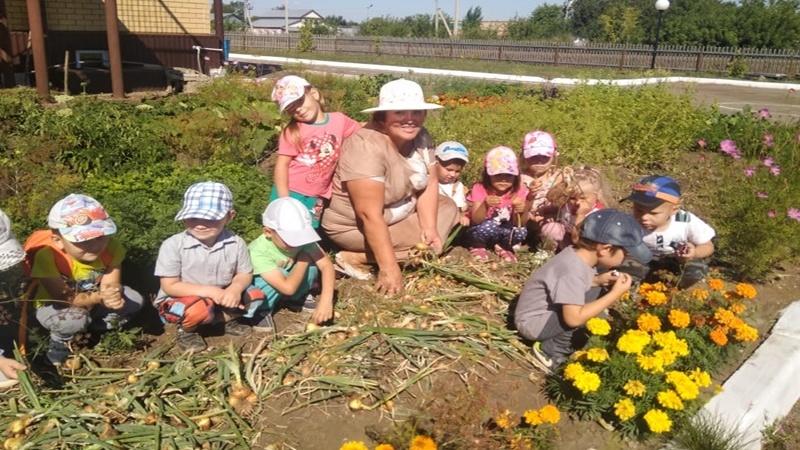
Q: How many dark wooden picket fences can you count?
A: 1